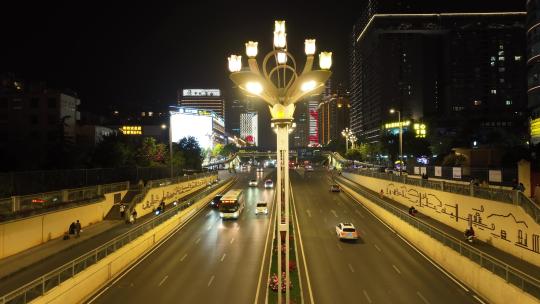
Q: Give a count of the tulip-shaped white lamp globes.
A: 7